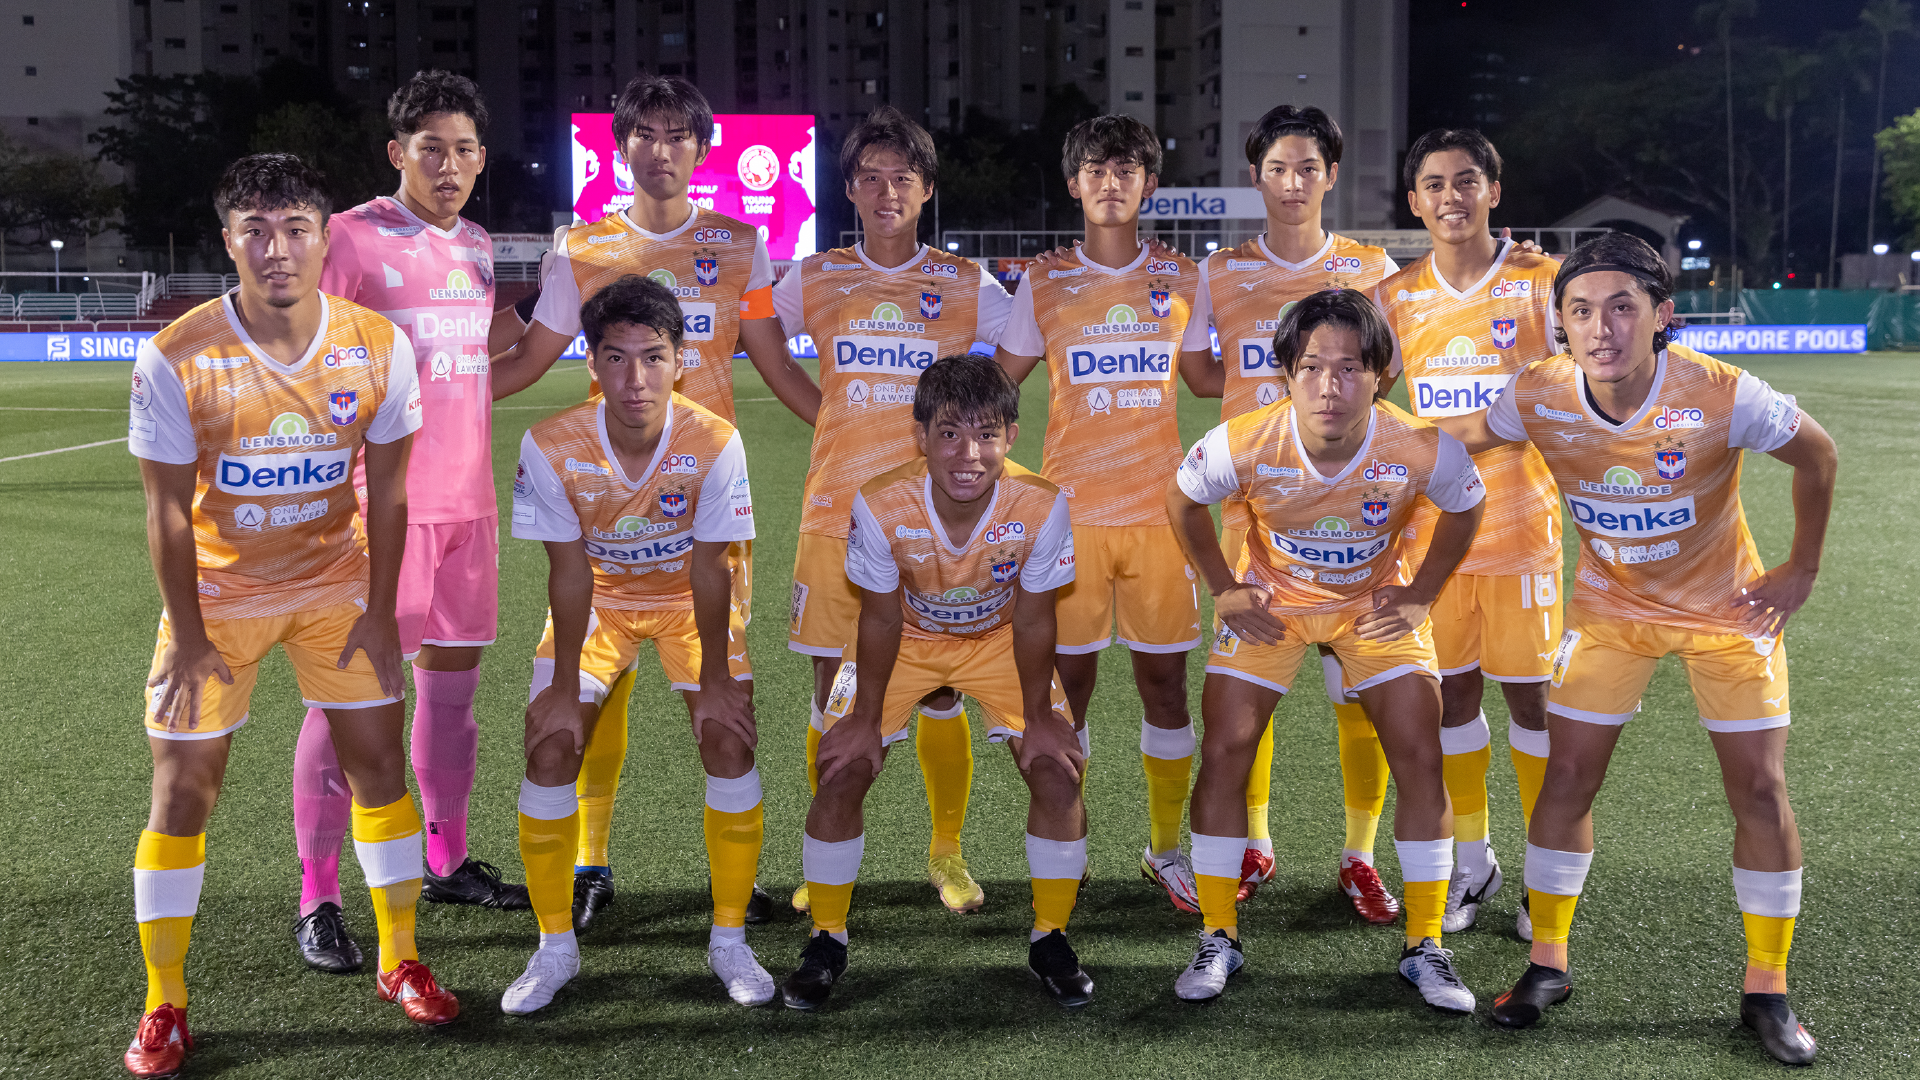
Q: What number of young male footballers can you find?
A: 11